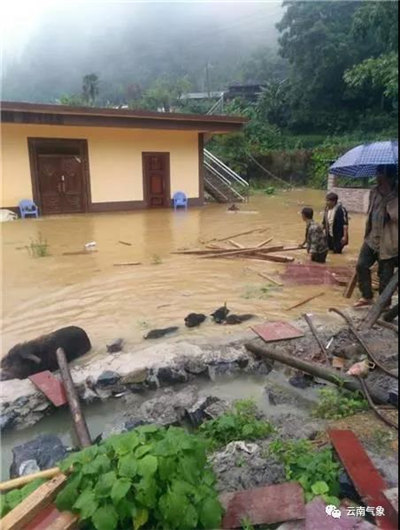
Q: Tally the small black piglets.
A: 5